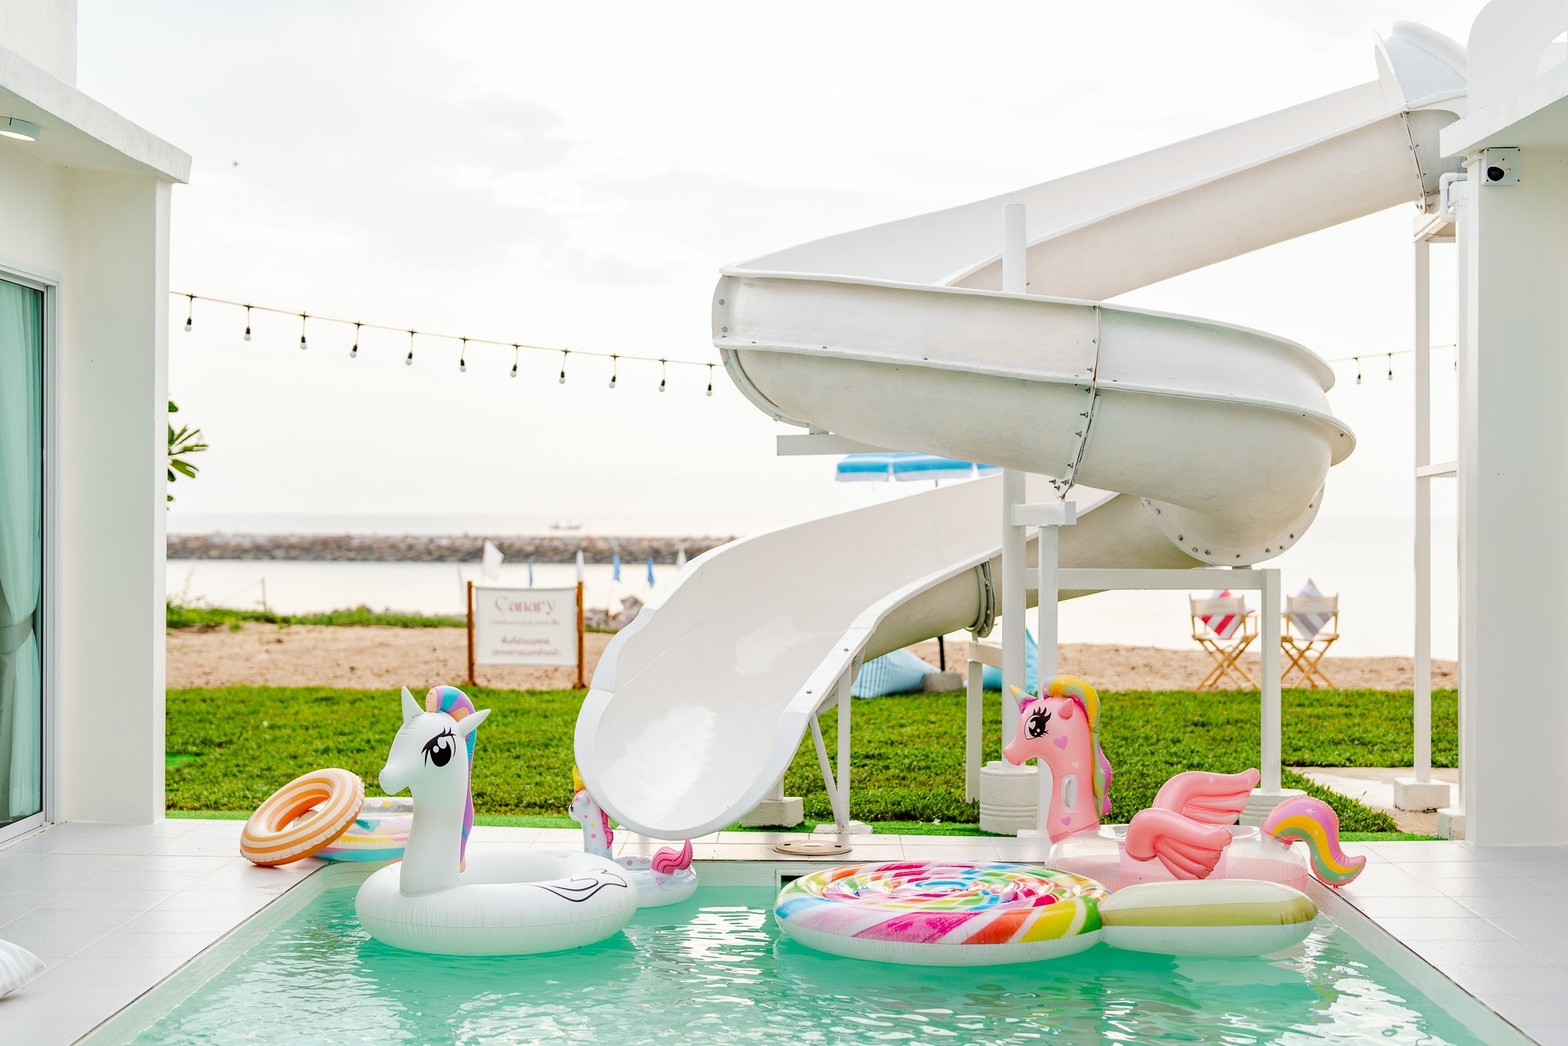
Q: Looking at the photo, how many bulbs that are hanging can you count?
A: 13